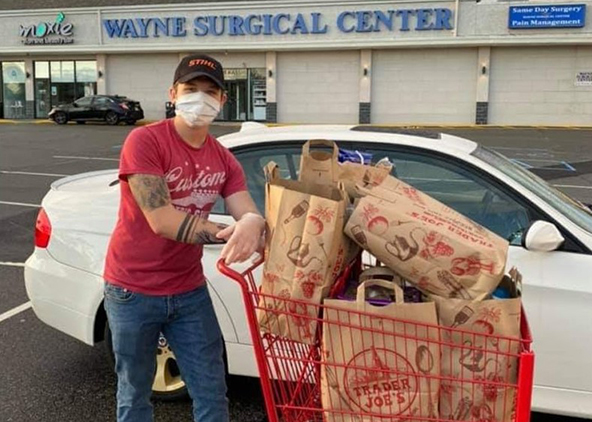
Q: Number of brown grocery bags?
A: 5